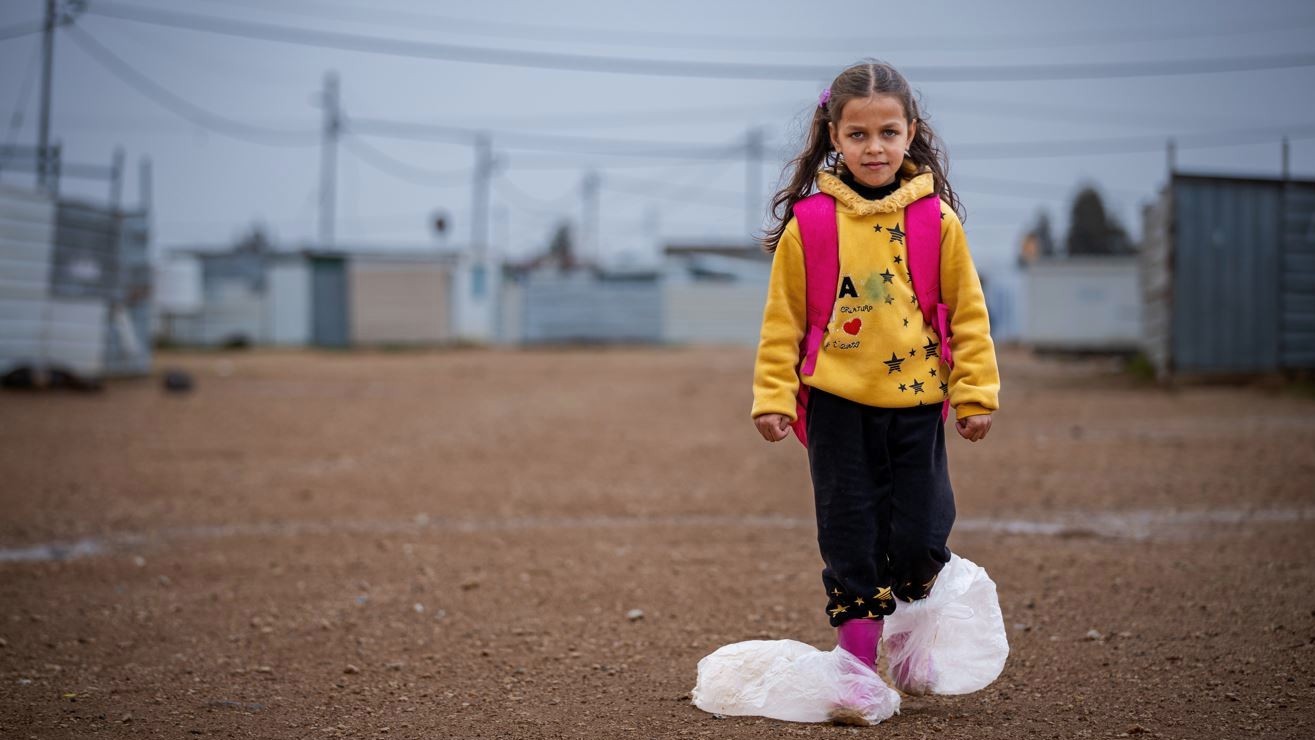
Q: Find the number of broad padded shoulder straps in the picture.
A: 2